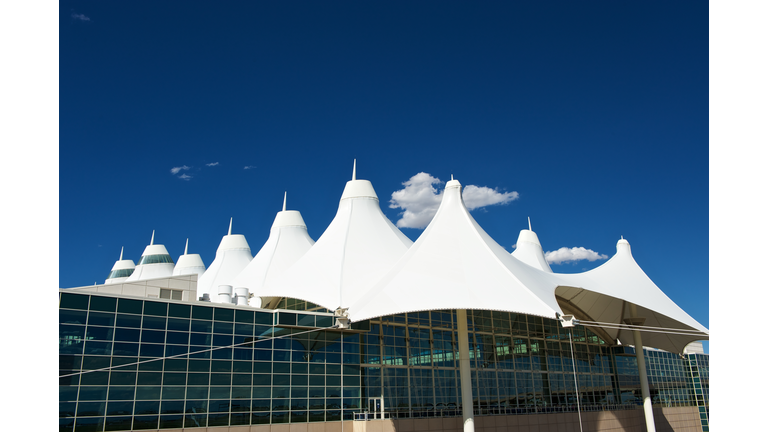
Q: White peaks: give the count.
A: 9